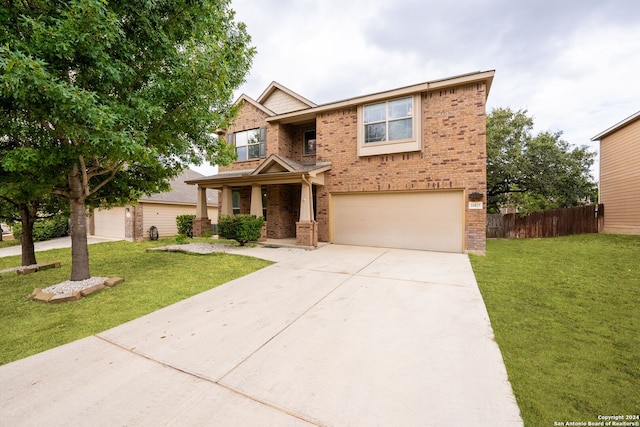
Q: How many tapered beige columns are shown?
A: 4